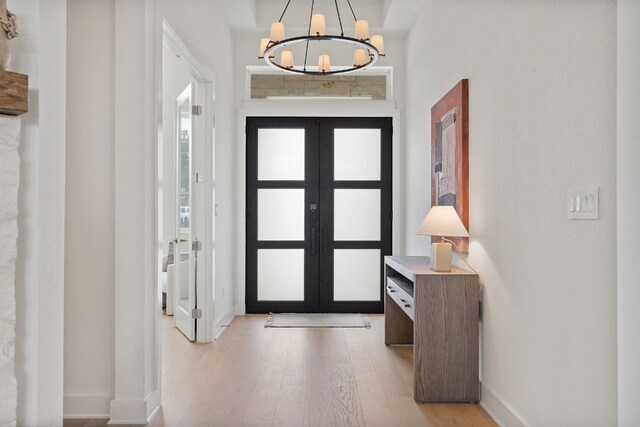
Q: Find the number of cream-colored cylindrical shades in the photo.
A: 8